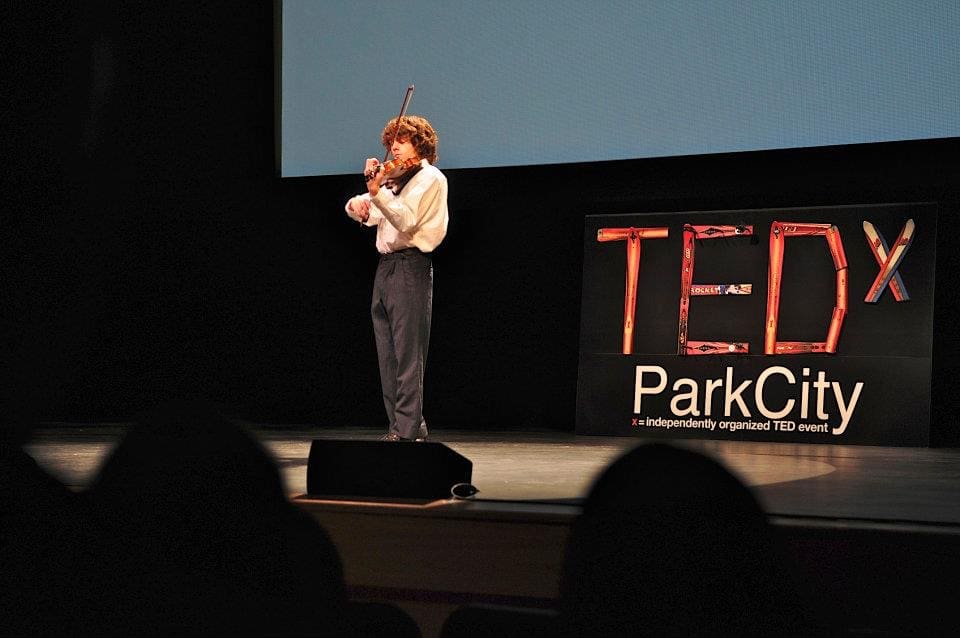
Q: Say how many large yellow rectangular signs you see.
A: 0